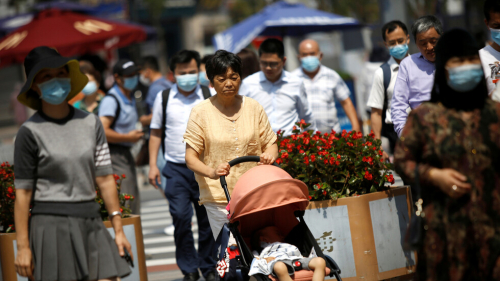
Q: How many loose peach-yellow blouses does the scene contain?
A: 1